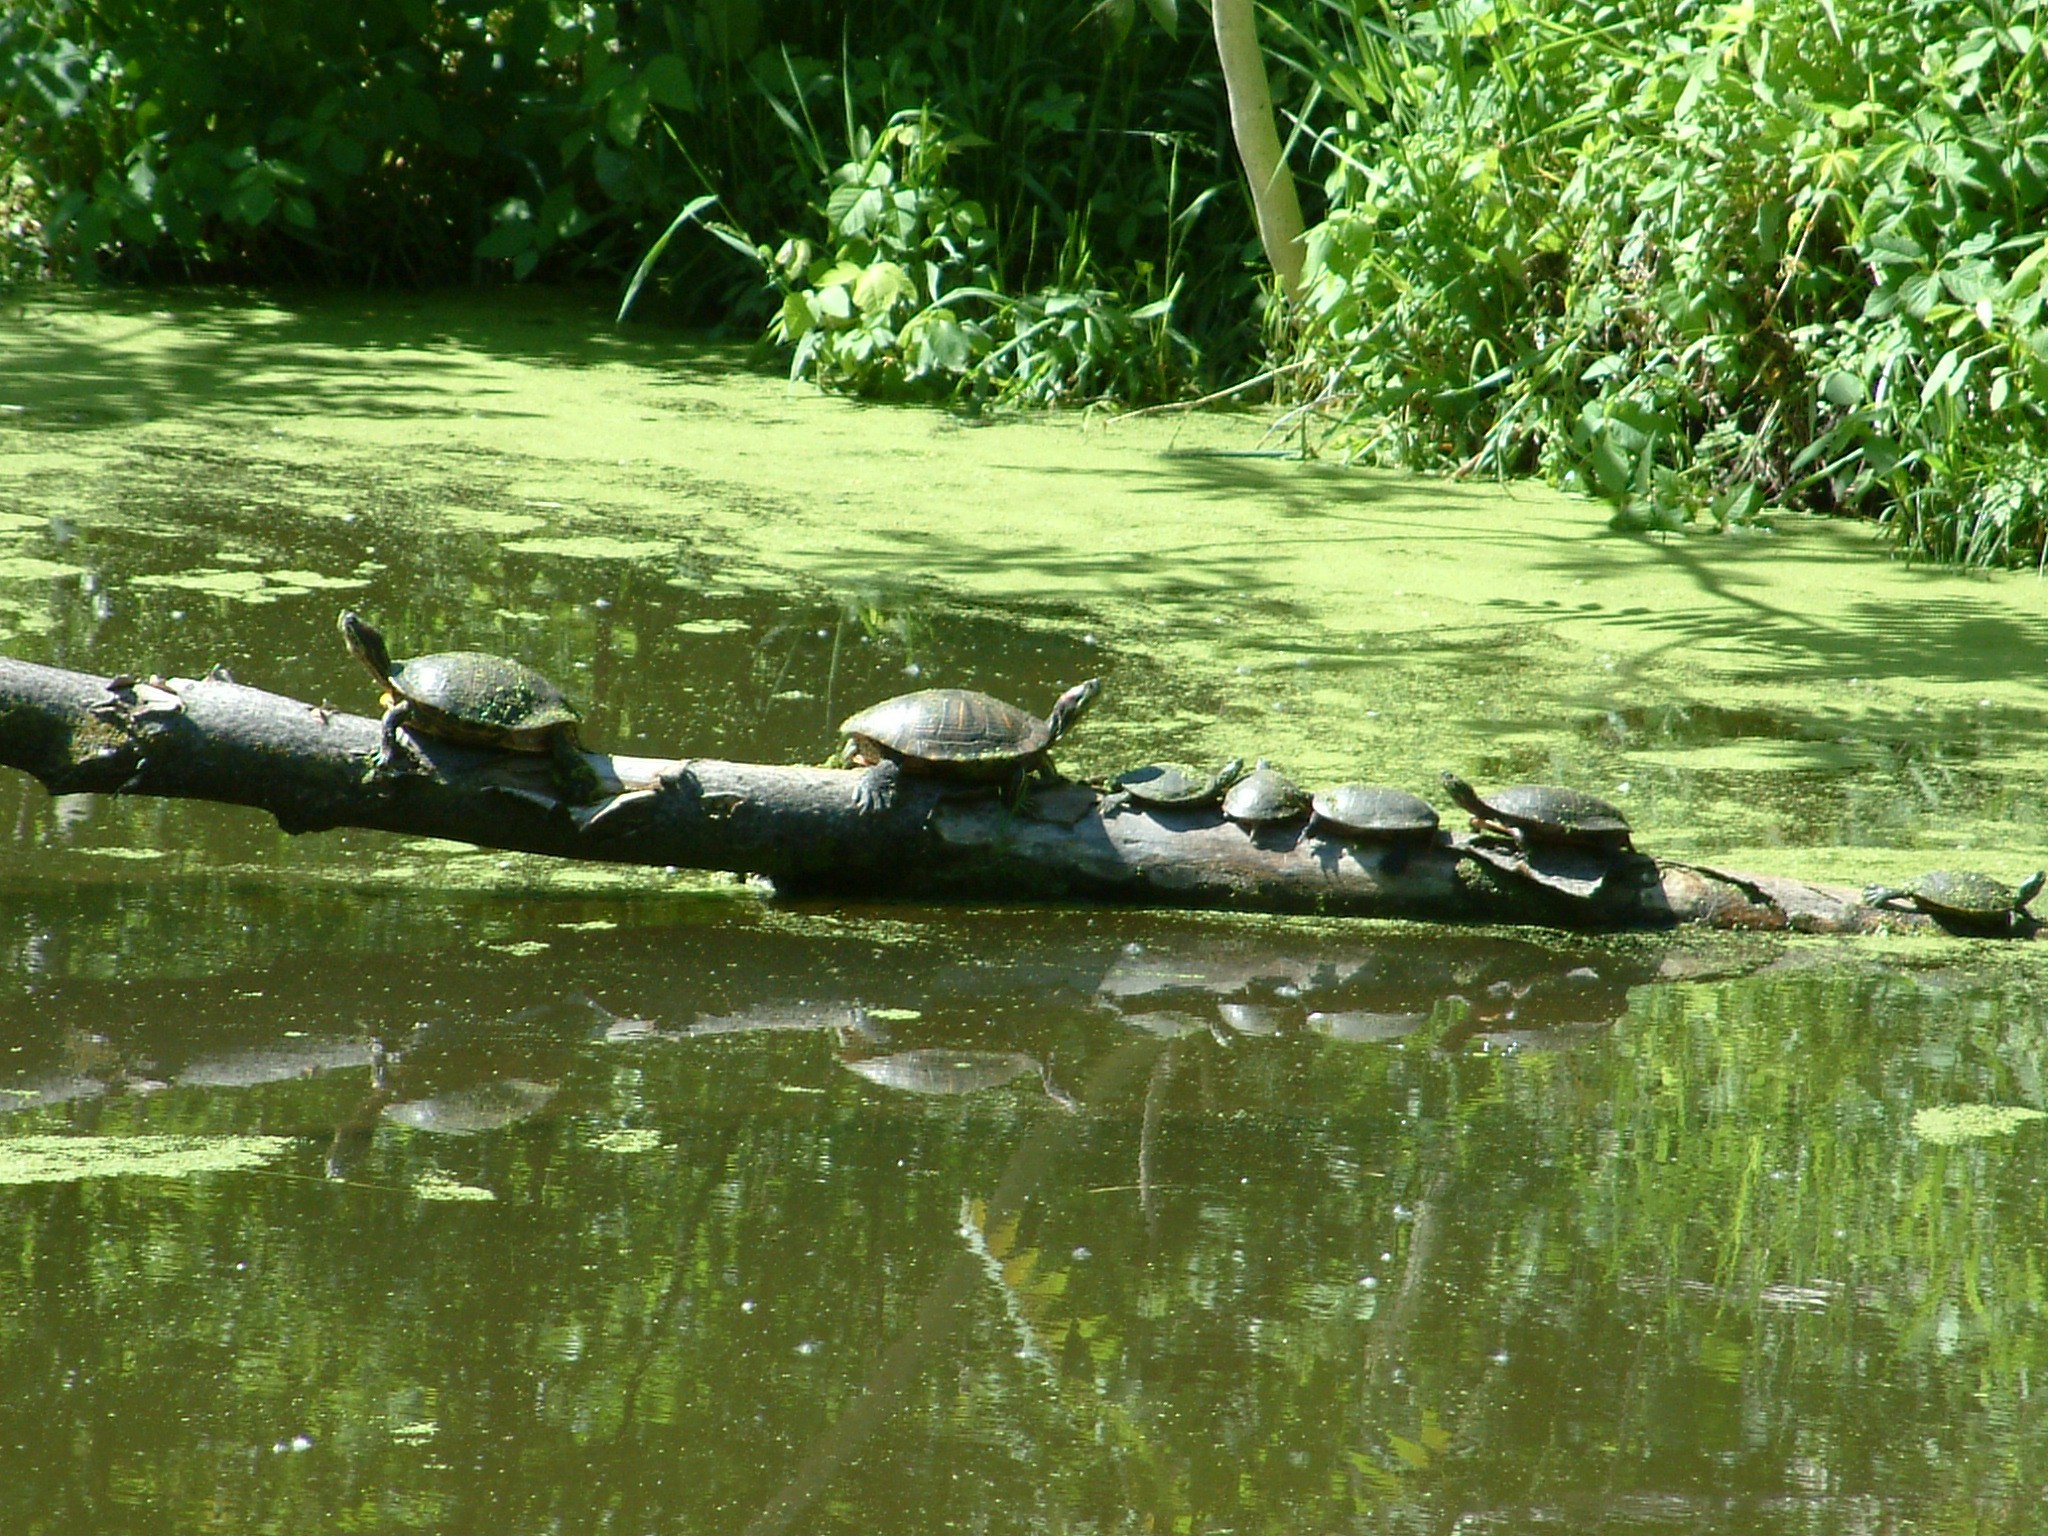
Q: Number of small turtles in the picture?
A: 5